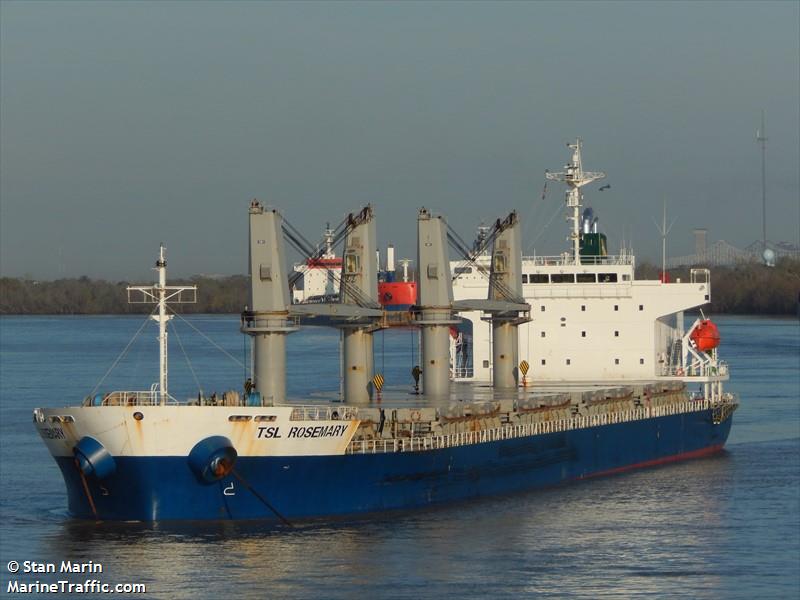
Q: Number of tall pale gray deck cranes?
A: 4